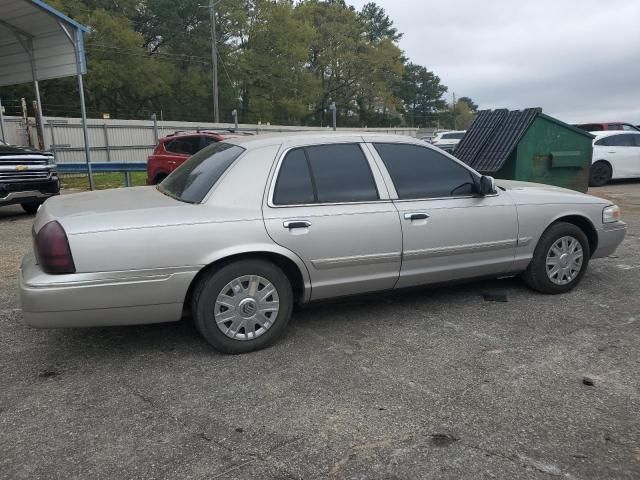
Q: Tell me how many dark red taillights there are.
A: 1